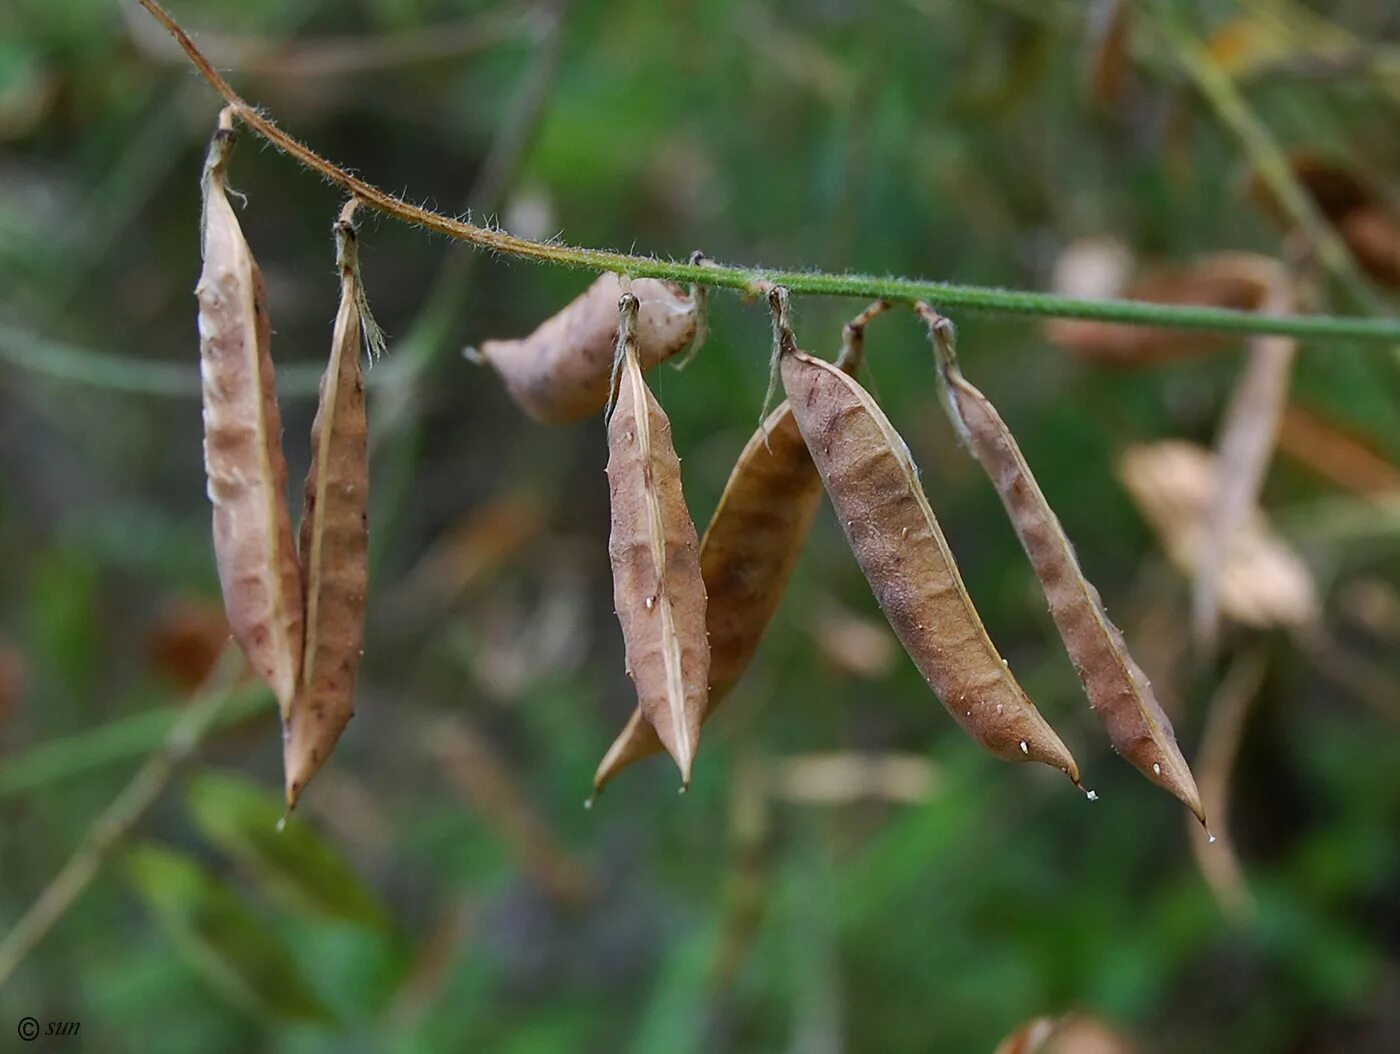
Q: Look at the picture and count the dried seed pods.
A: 7